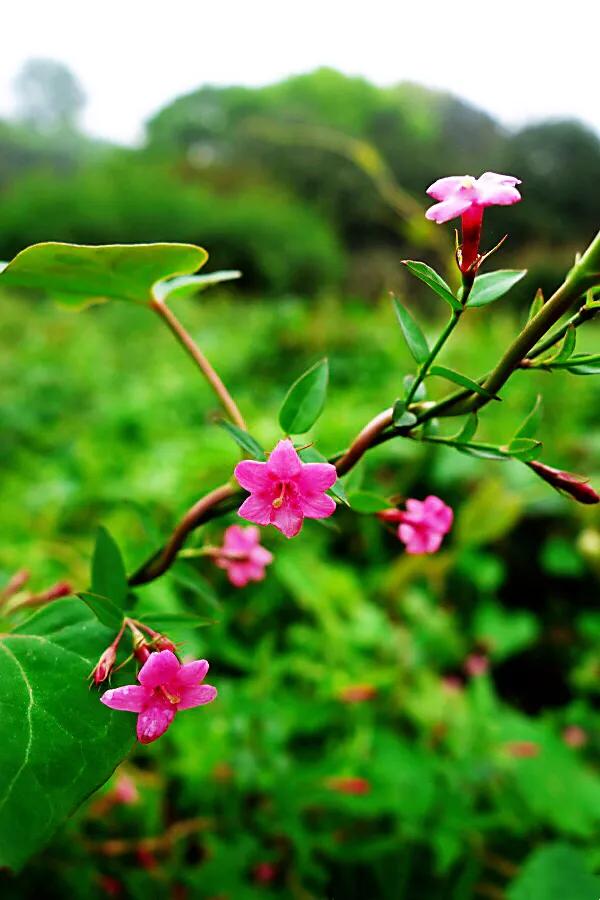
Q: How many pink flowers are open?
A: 5